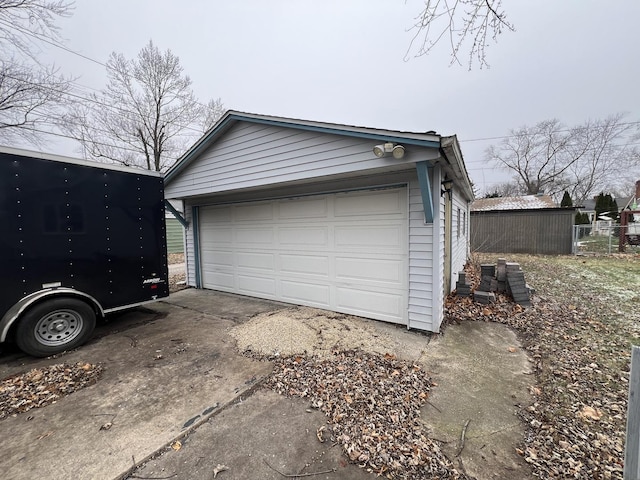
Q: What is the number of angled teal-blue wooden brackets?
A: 2